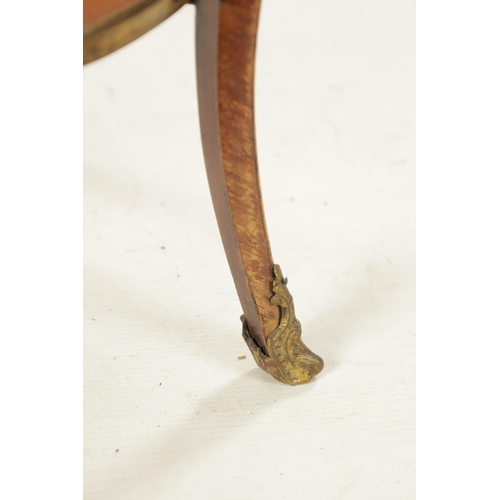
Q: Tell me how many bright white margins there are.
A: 2